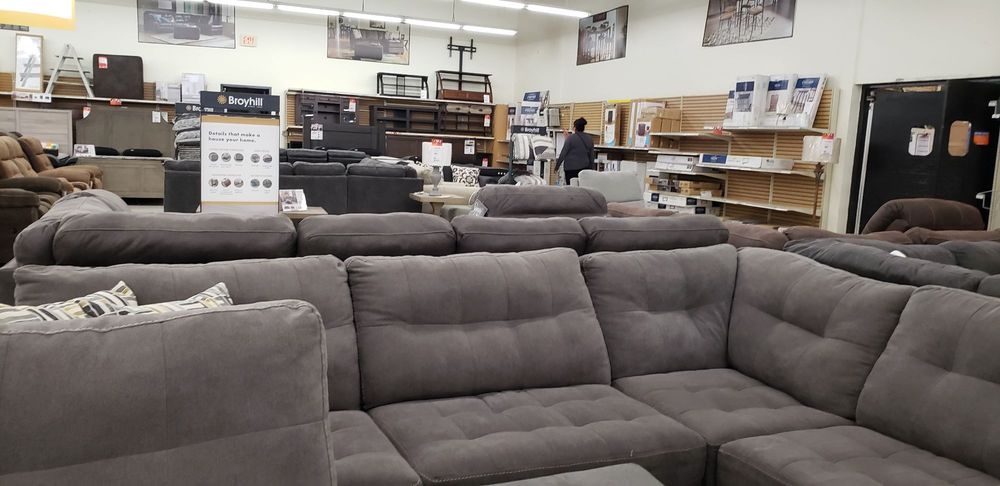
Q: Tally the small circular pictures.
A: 10